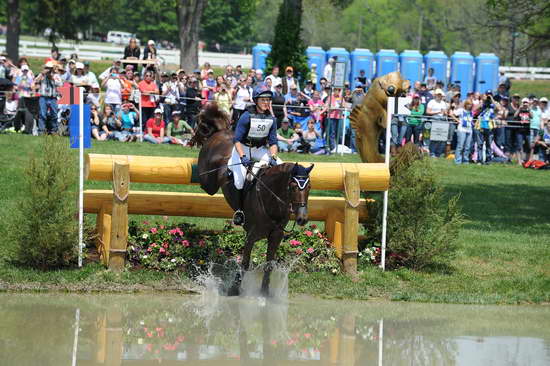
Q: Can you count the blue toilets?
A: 9